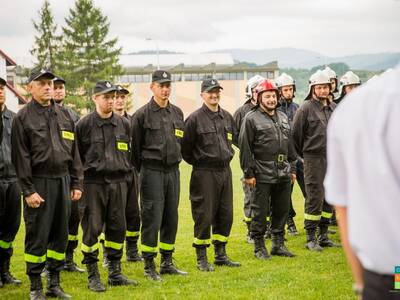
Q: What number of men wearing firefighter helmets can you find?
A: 6